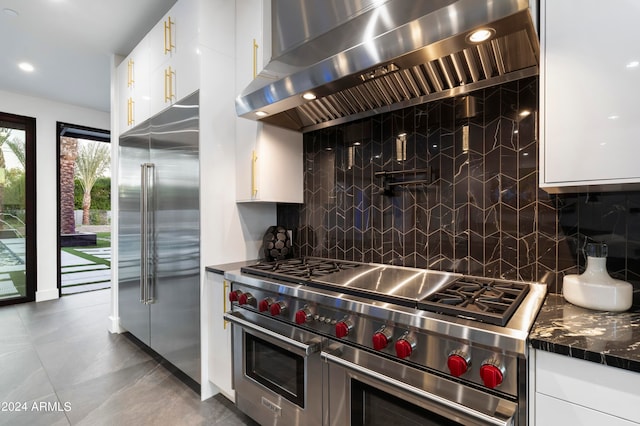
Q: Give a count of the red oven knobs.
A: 10